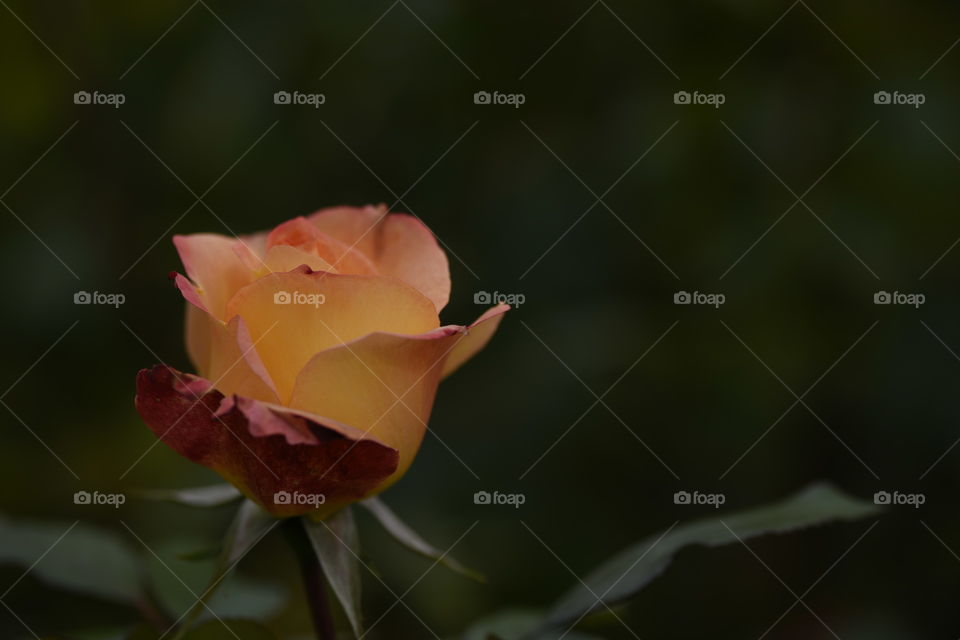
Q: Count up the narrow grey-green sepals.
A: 4